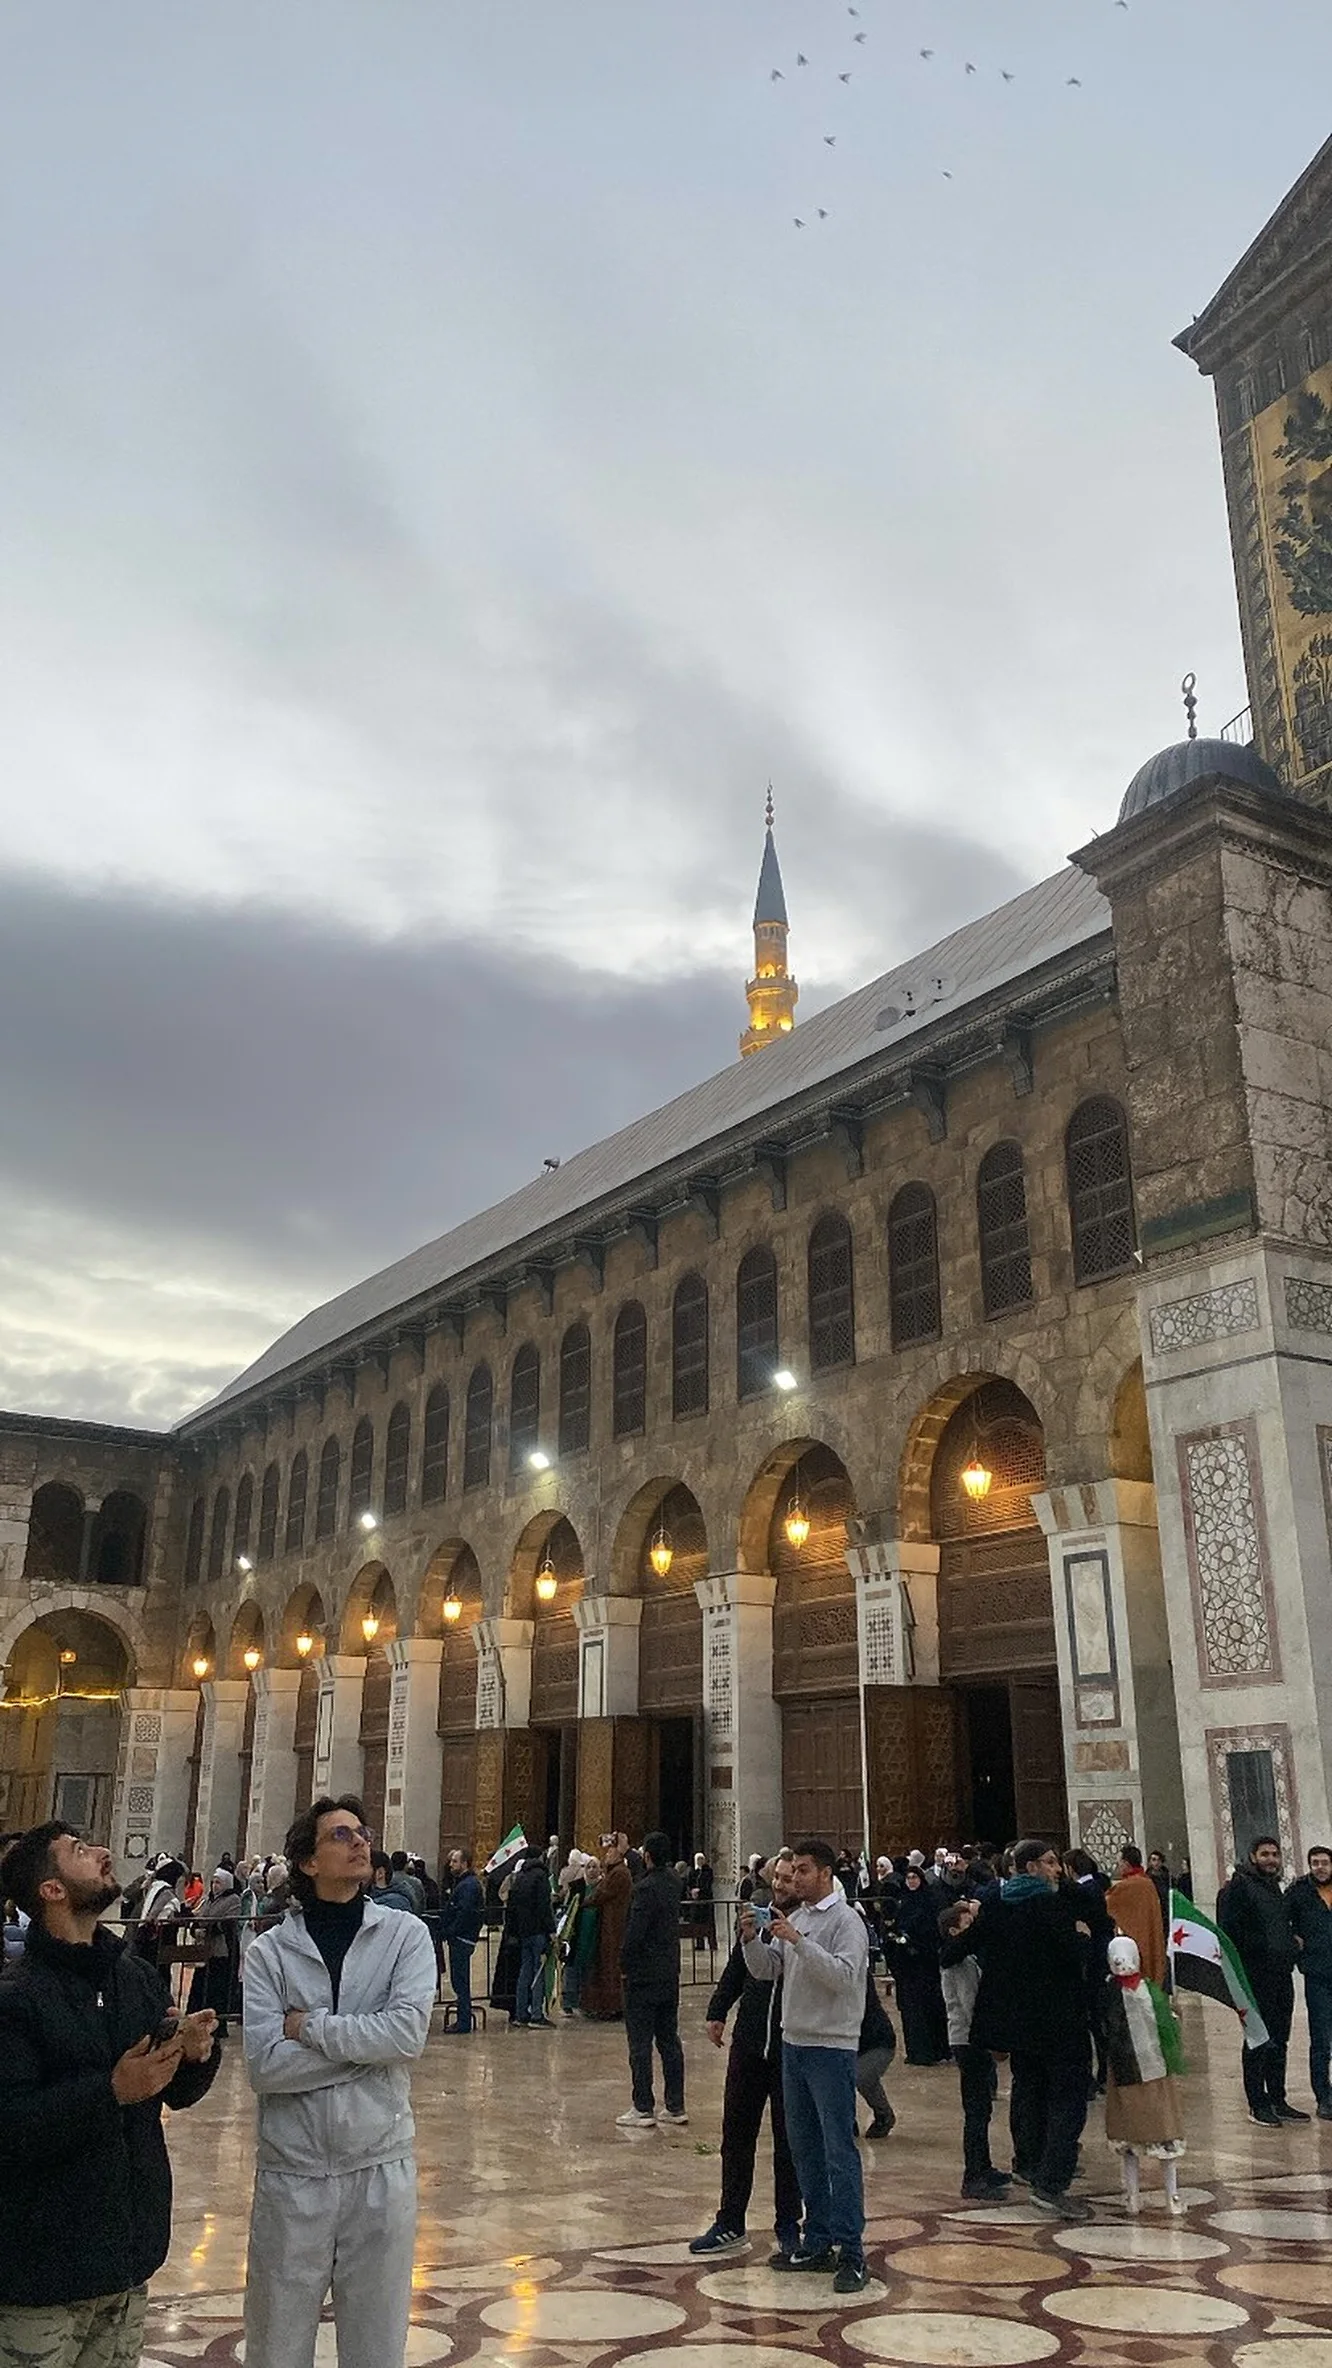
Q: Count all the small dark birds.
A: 14